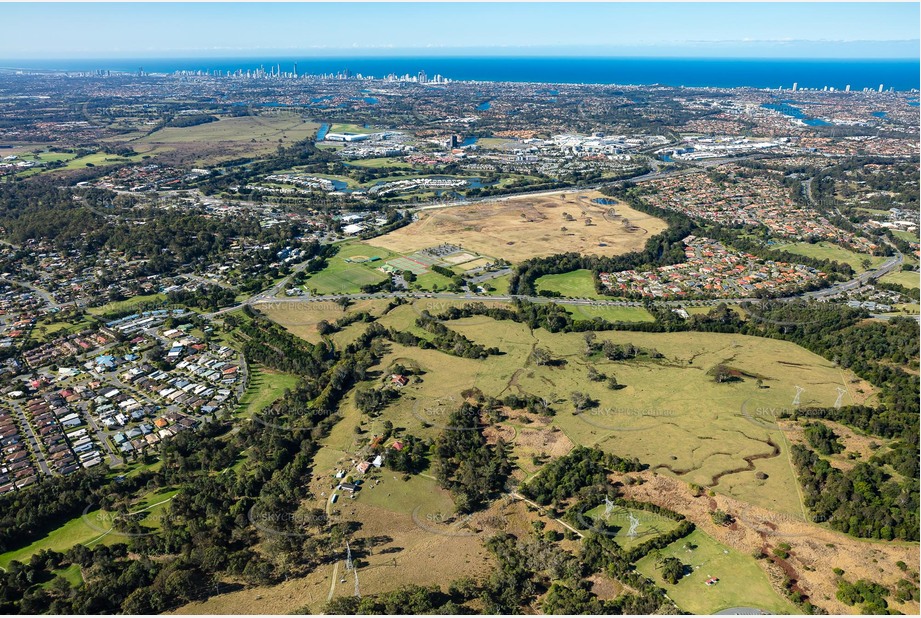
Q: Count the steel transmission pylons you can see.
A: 6